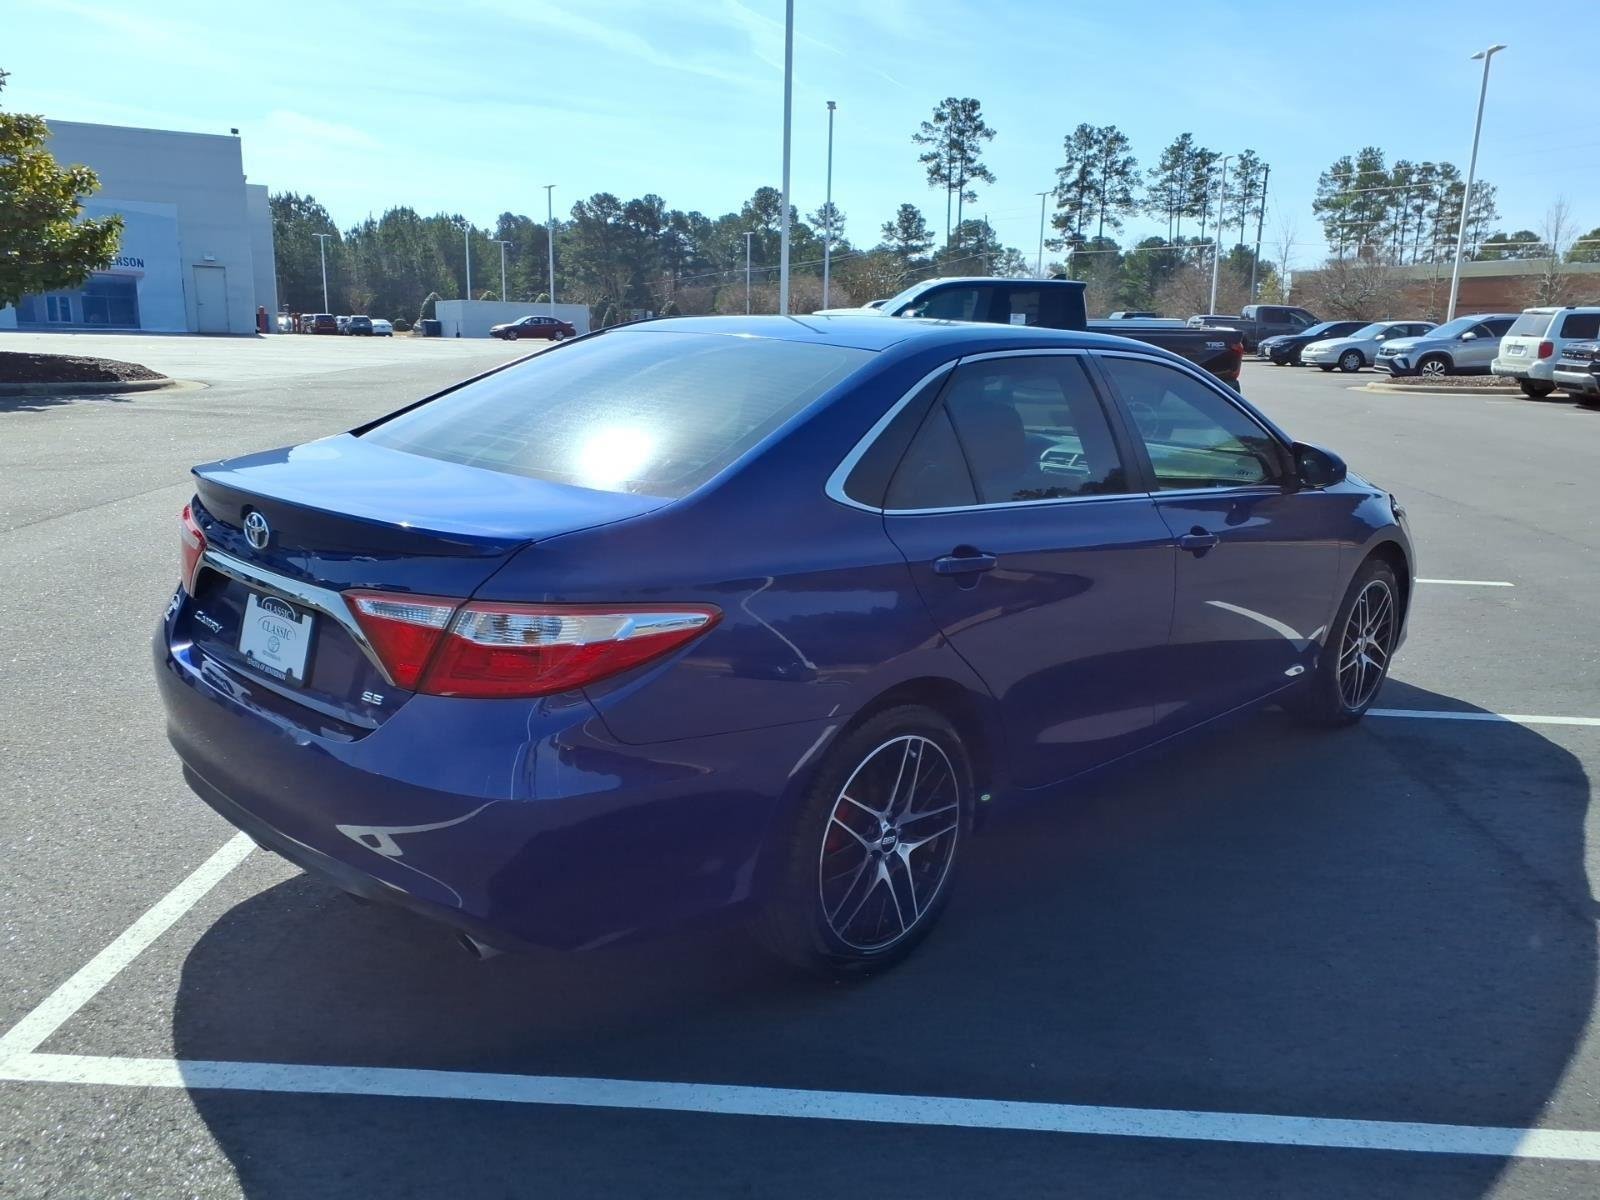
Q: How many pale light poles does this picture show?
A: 10